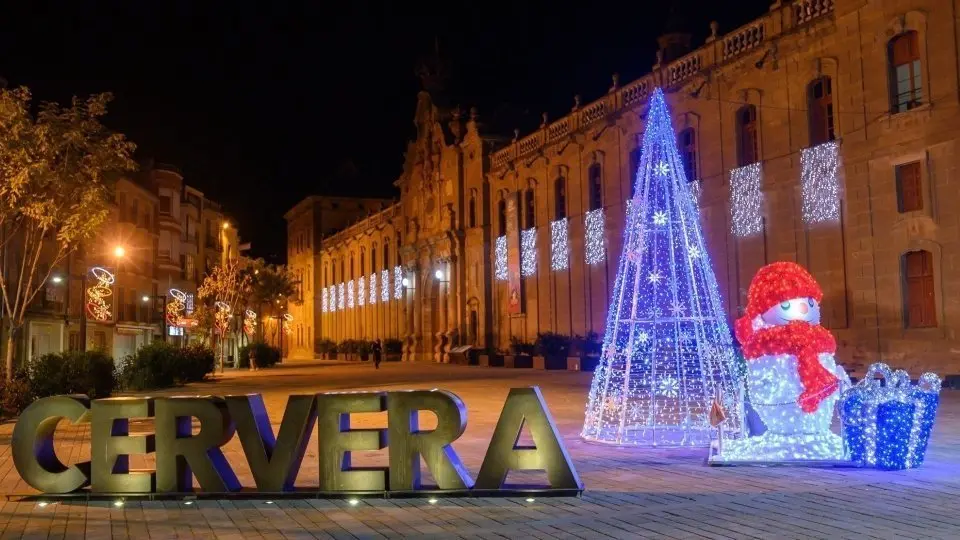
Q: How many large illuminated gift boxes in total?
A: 1